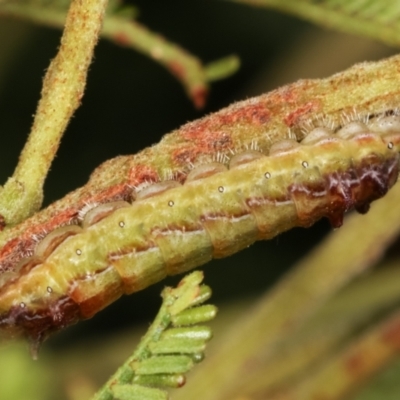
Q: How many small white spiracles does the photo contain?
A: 9